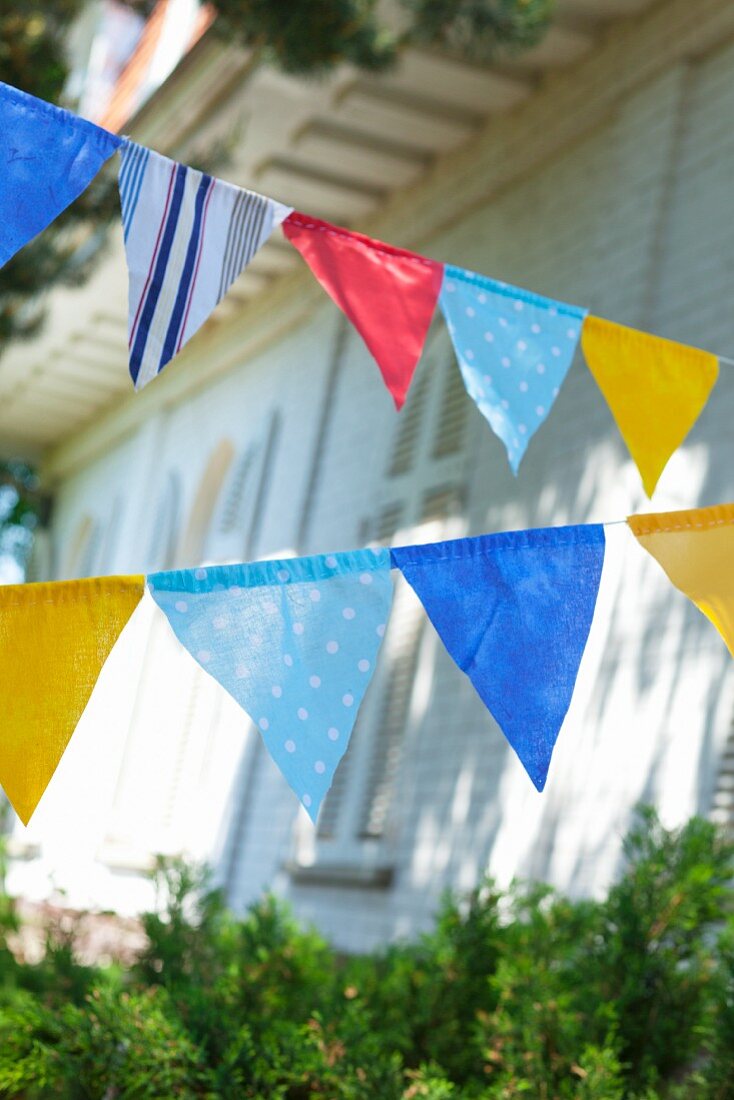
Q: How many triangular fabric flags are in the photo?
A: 9